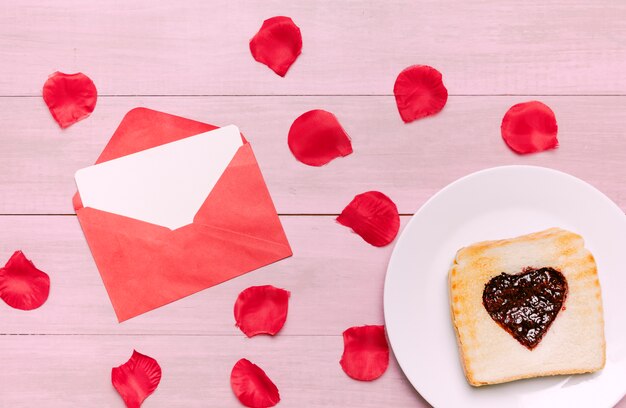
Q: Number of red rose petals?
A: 11